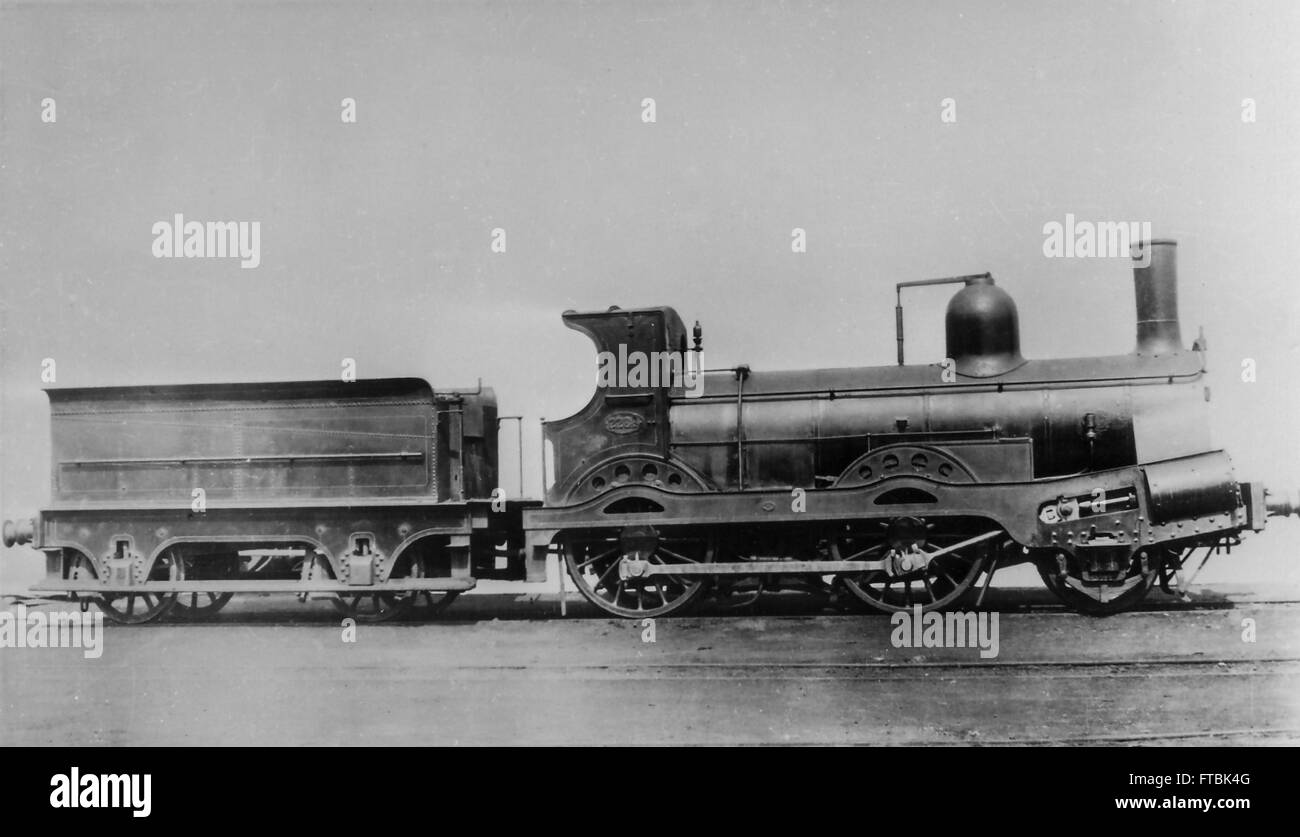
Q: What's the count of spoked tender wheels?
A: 4